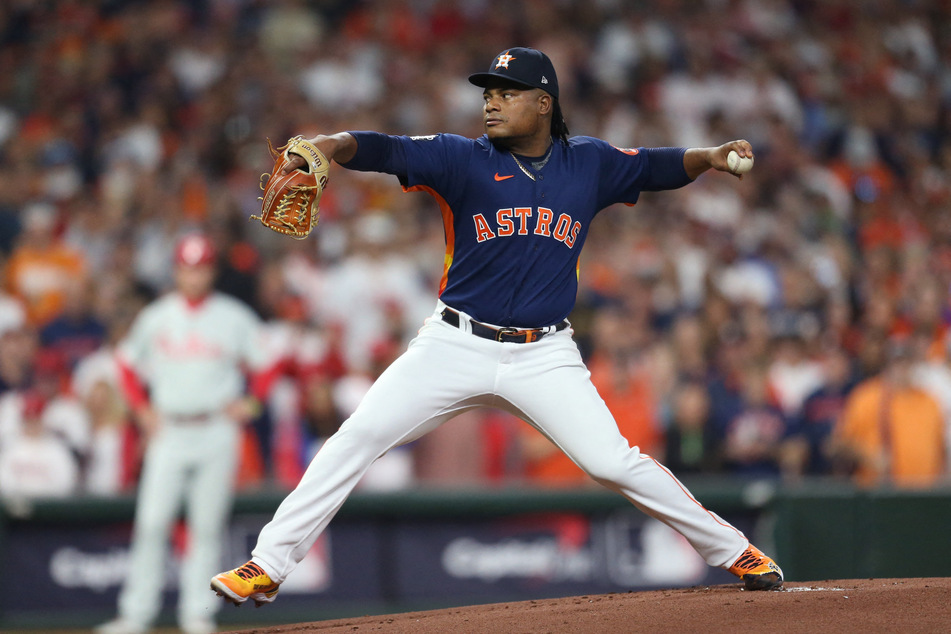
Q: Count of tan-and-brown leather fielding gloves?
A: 1